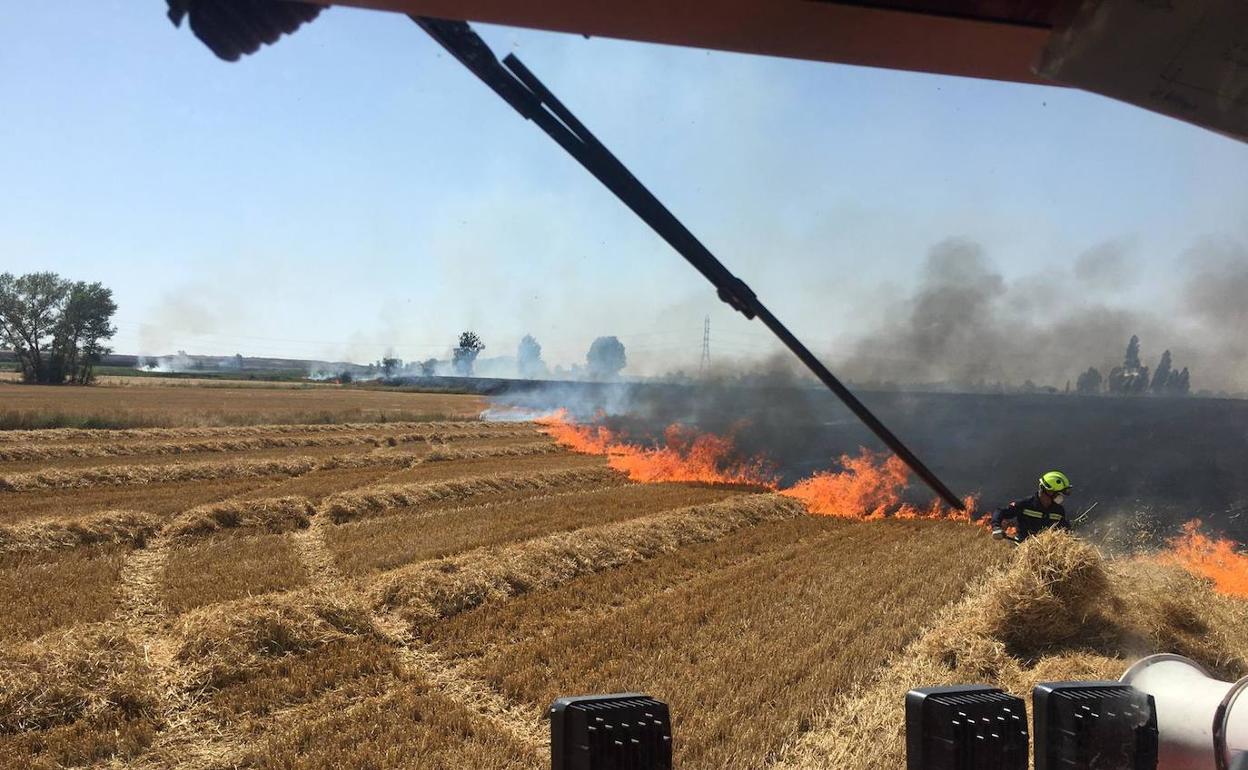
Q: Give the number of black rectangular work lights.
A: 3